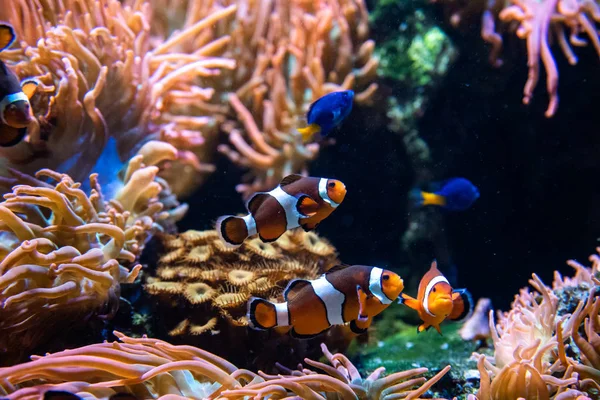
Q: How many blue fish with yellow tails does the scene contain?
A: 2